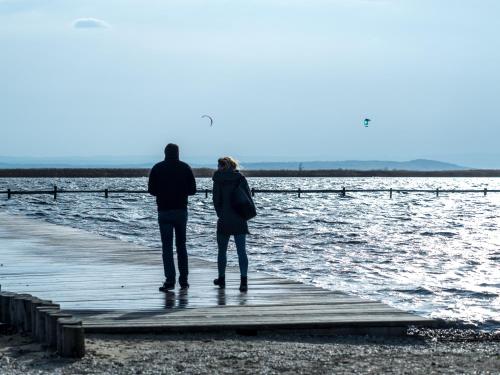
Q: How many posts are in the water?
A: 10